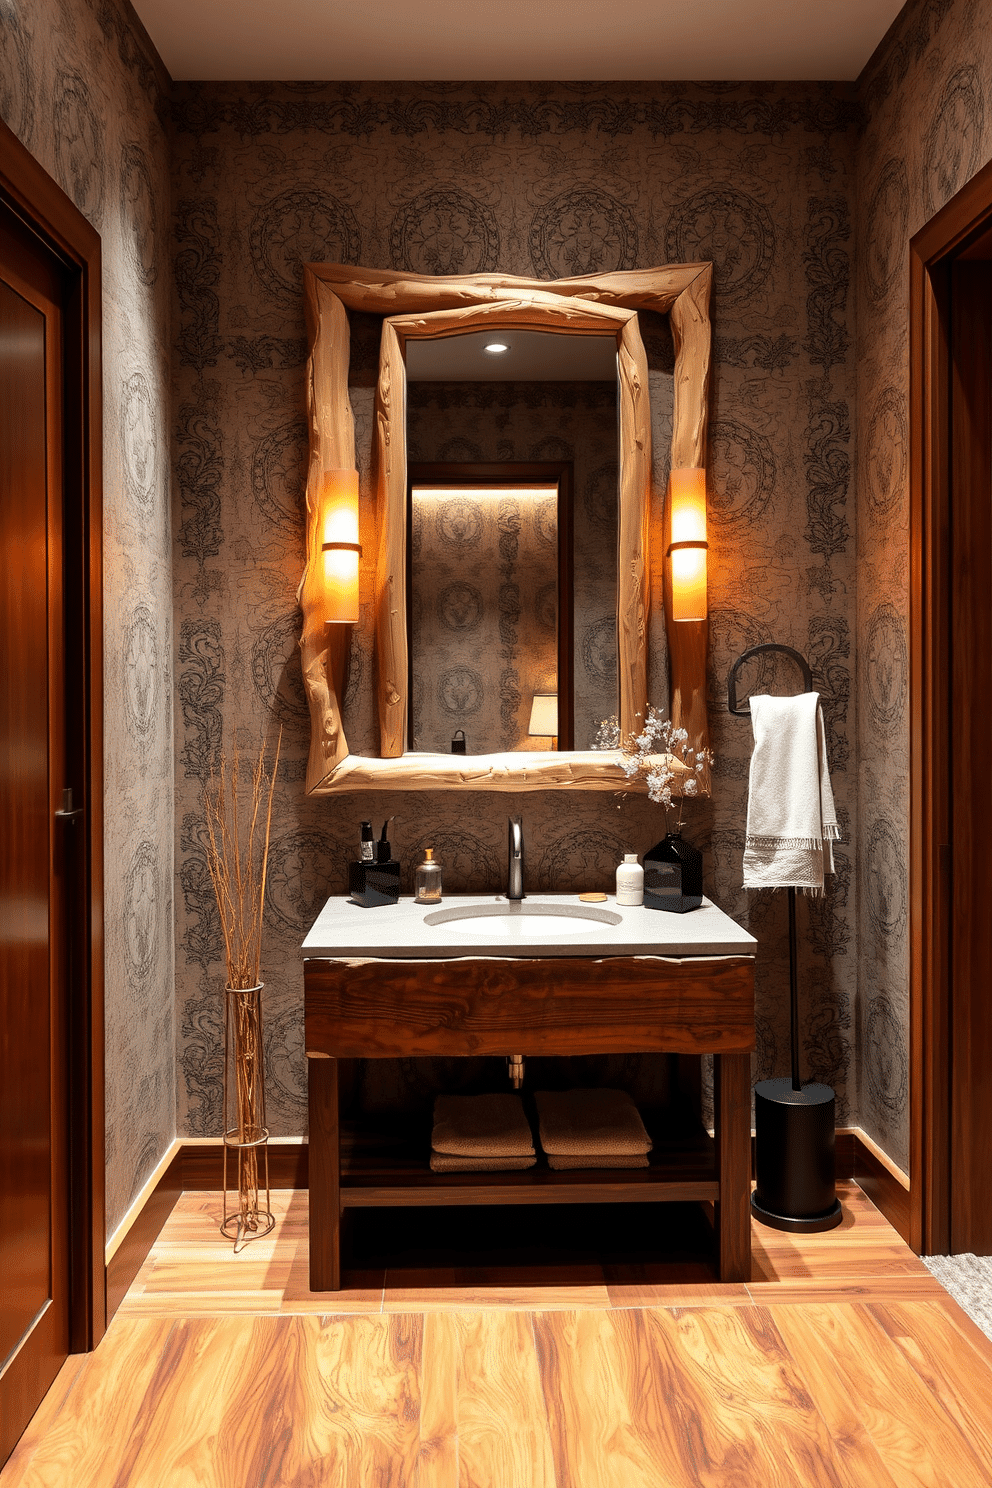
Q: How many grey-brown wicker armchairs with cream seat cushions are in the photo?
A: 0